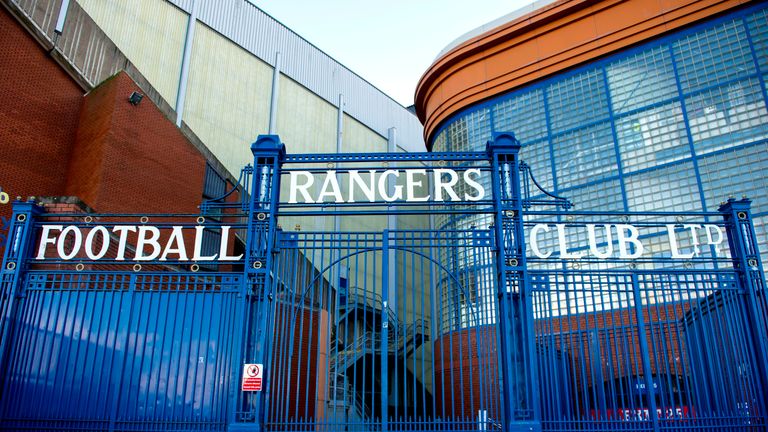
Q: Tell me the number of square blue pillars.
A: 4